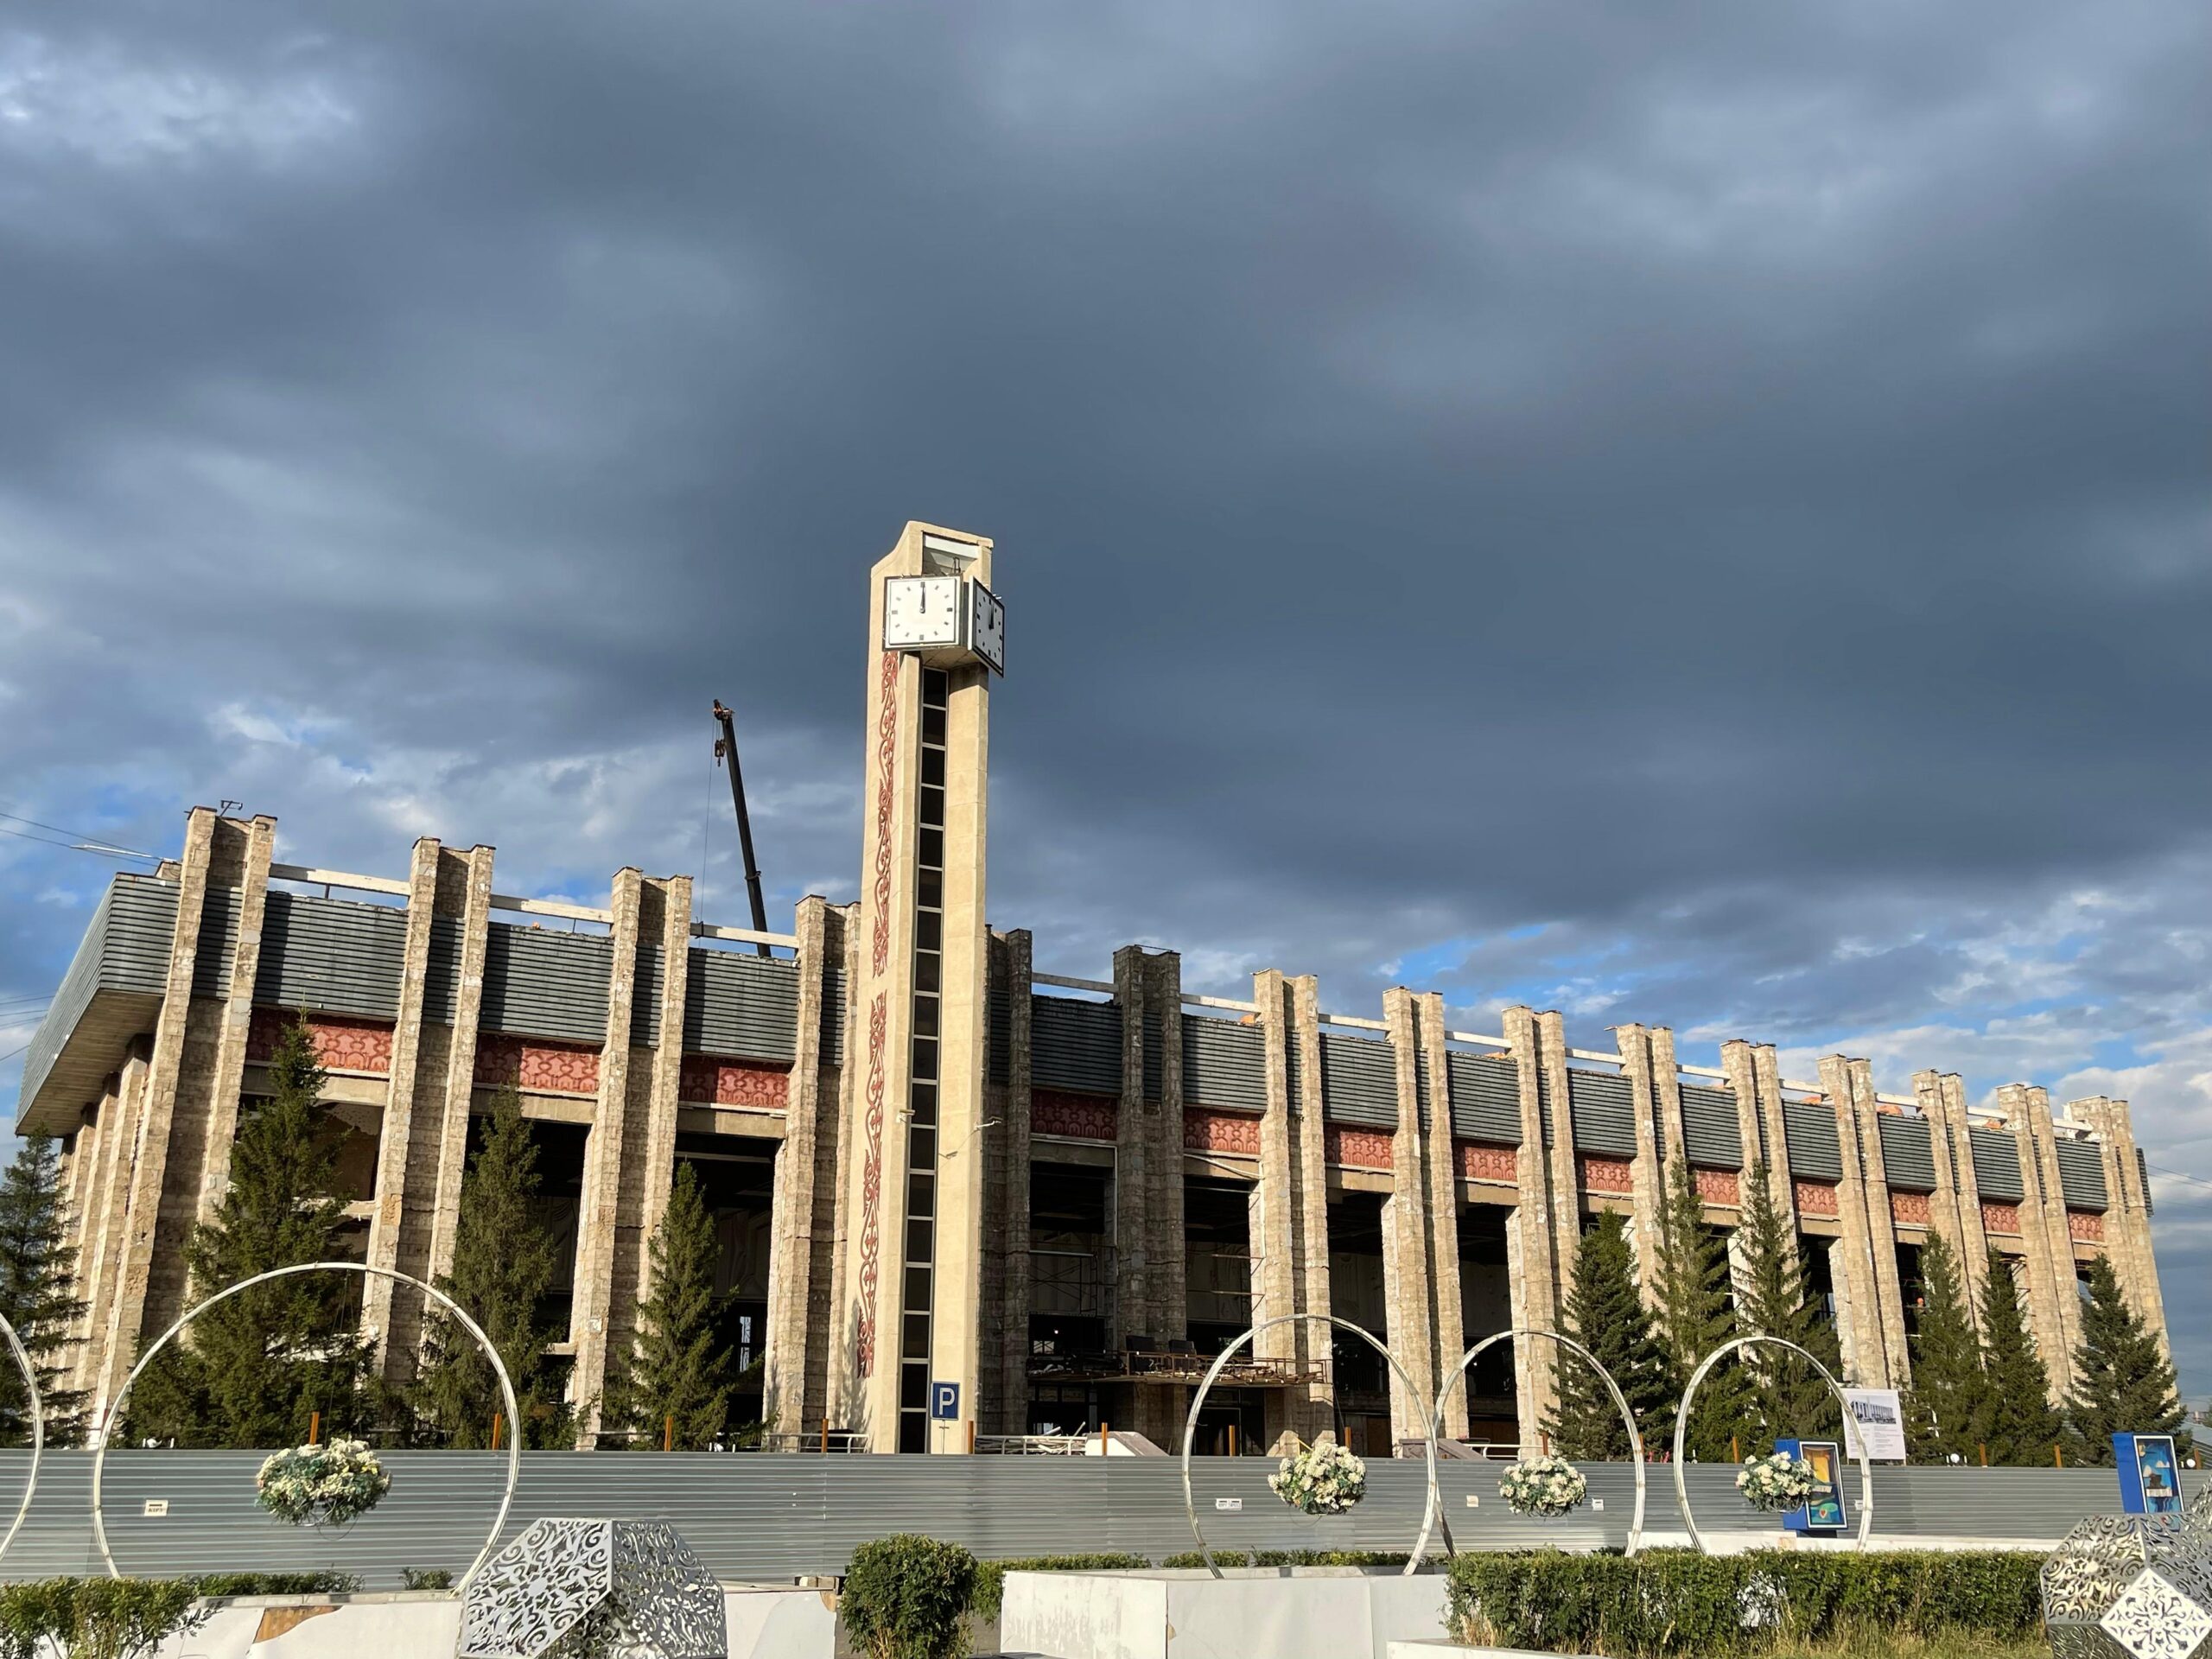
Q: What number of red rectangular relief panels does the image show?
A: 13